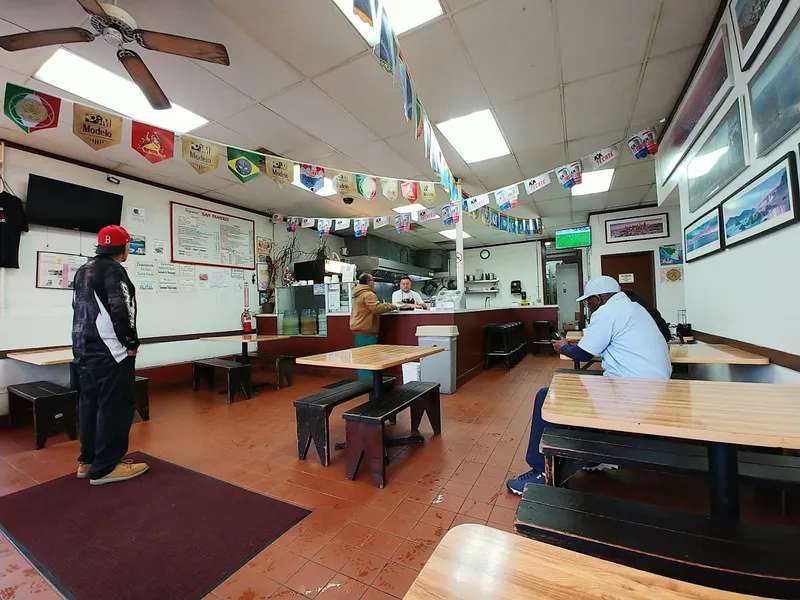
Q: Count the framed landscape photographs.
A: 7